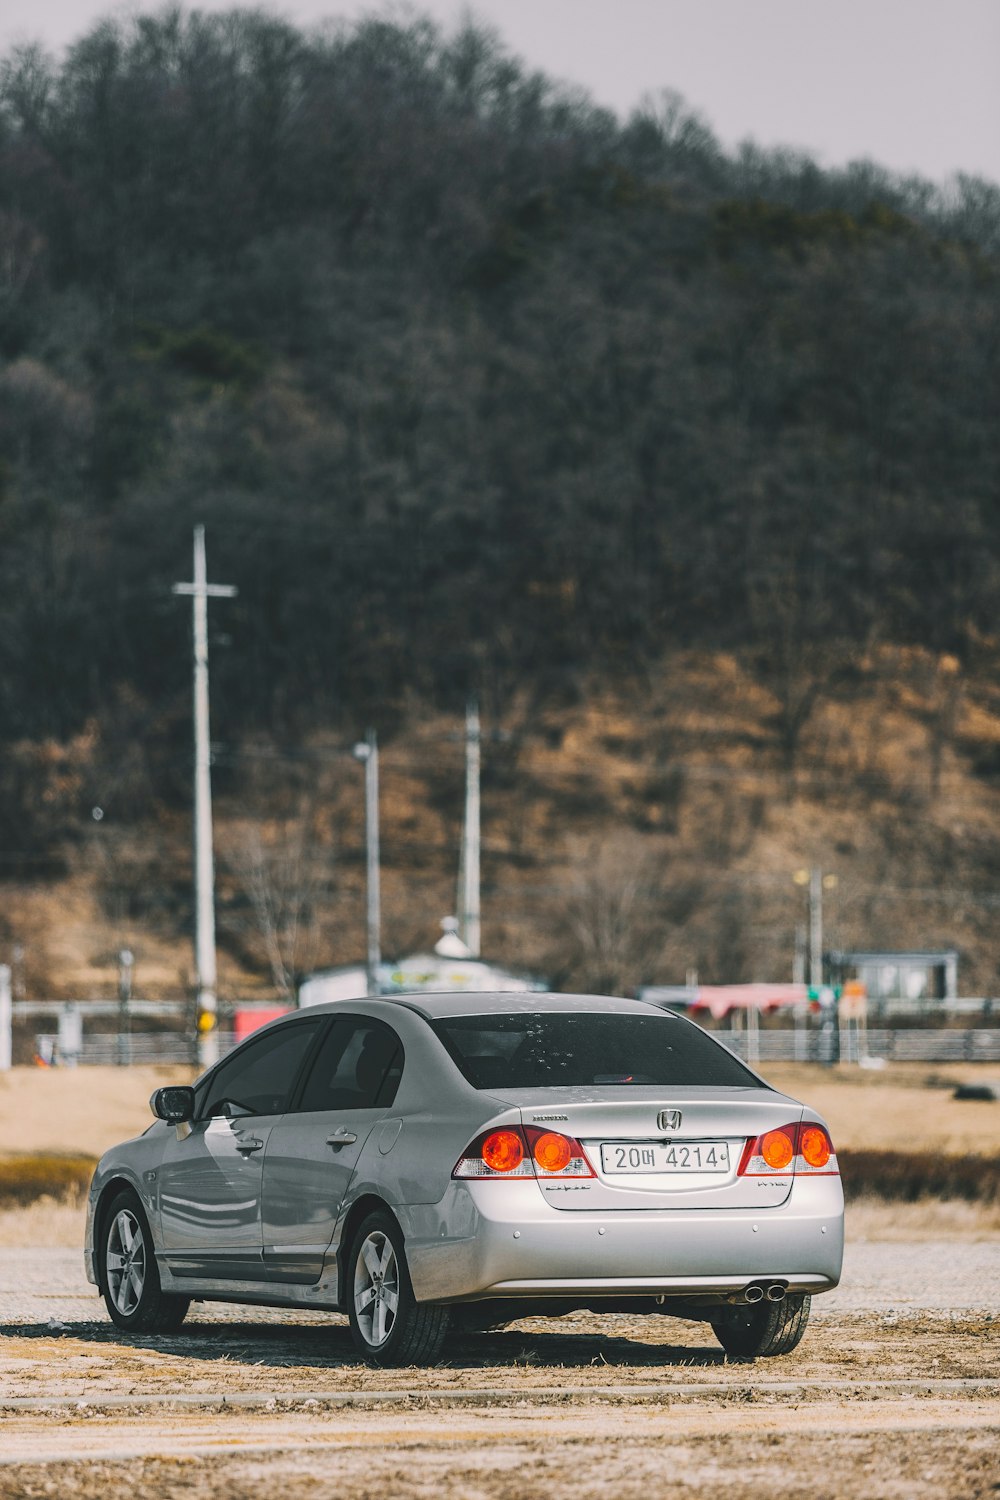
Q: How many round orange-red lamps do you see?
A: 4